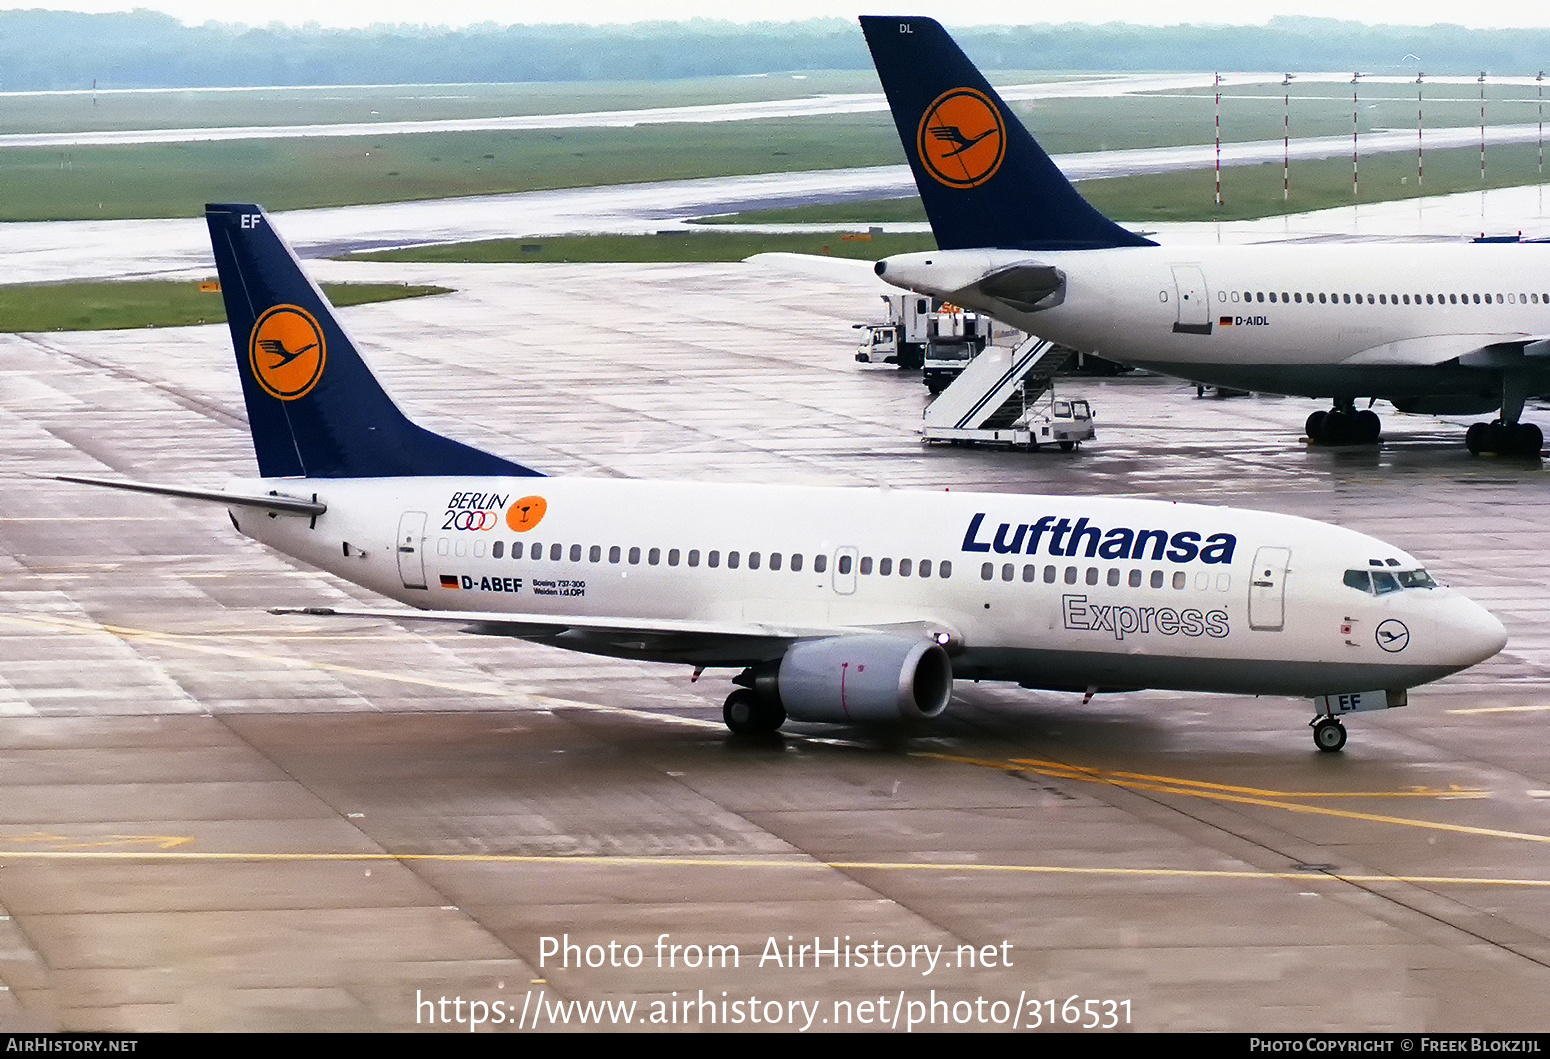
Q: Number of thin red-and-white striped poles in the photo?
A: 6